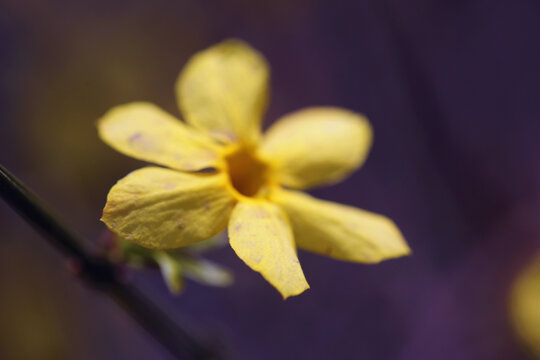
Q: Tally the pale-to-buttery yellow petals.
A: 6